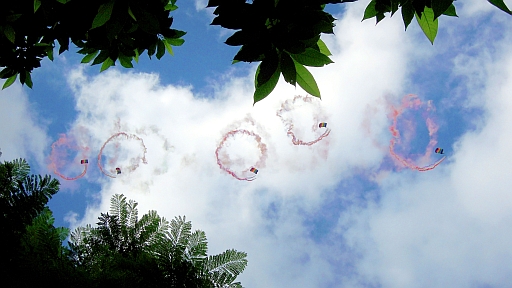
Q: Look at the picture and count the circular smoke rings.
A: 5